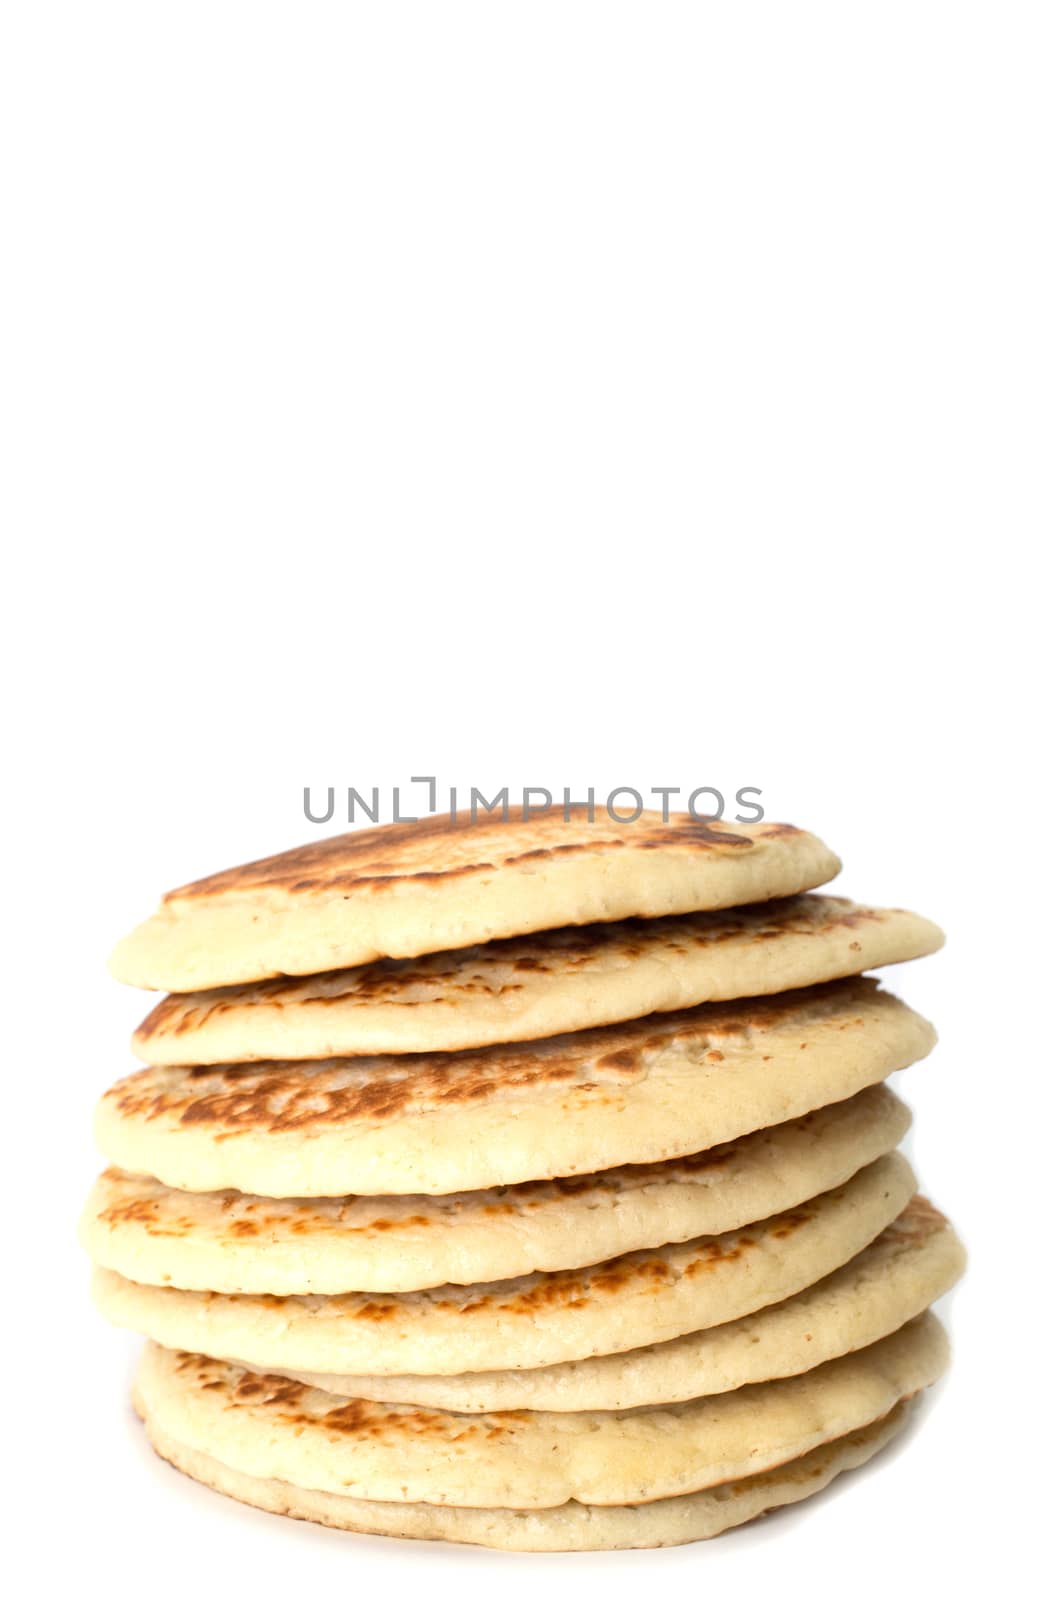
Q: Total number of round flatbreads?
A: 8